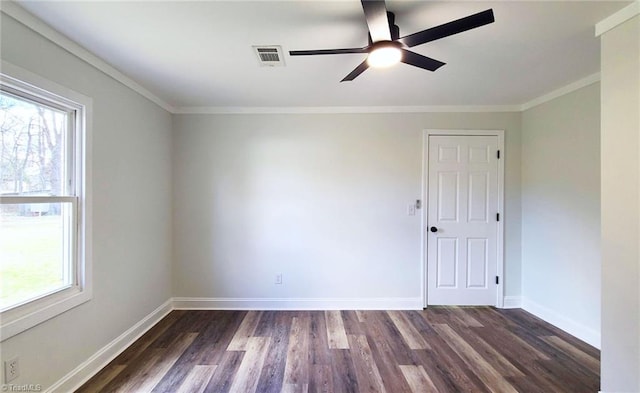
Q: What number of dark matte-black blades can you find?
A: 5